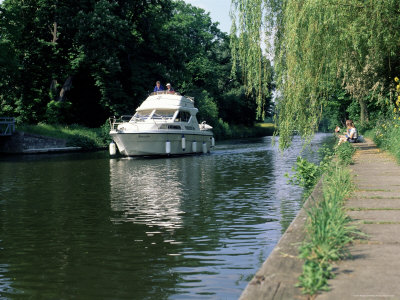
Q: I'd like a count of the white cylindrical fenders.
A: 6